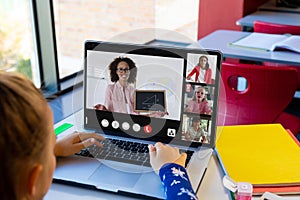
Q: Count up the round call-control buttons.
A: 5